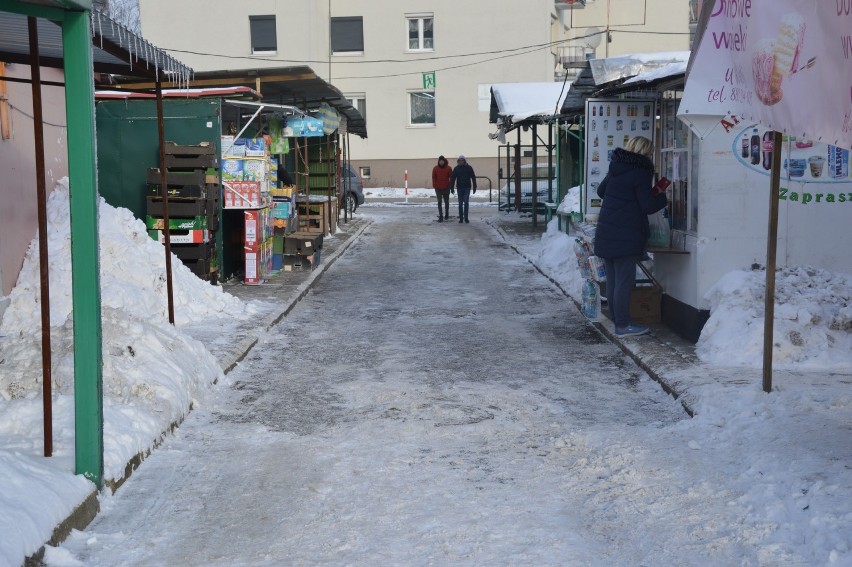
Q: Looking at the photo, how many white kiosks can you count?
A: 1